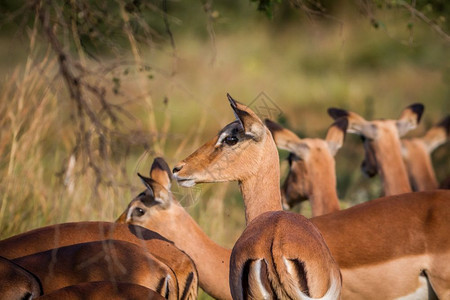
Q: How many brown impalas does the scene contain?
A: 9